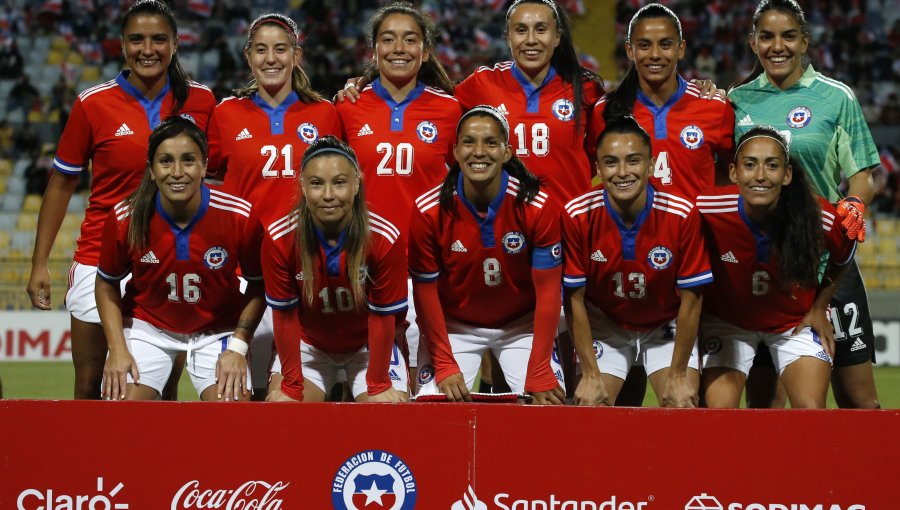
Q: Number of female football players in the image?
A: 11